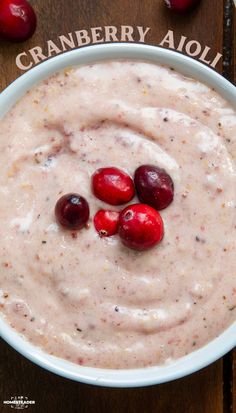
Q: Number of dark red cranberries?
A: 2